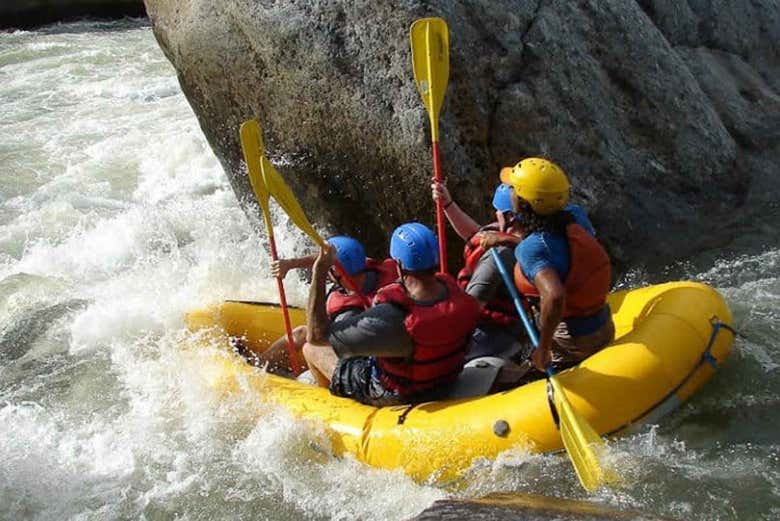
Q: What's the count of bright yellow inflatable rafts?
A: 1